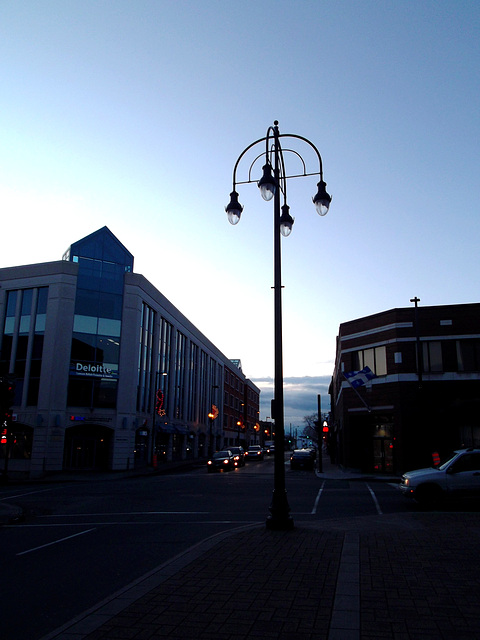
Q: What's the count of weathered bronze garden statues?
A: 0